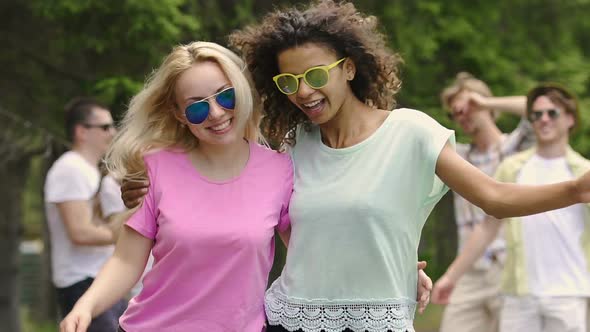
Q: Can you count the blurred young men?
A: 3